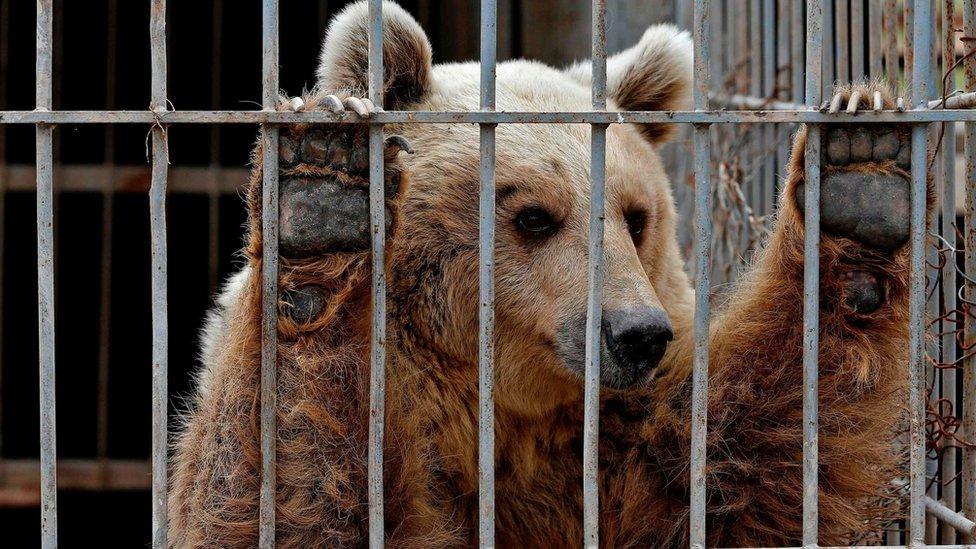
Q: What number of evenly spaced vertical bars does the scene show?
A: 9